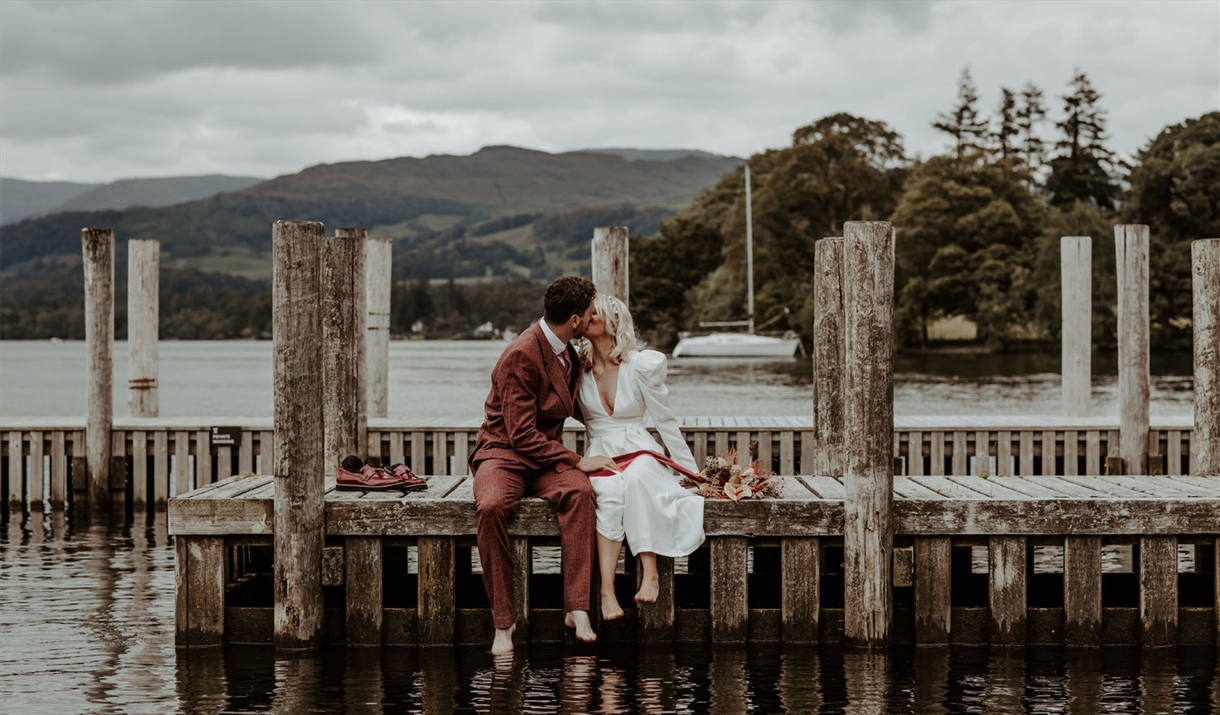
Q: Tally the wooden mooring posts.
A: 12